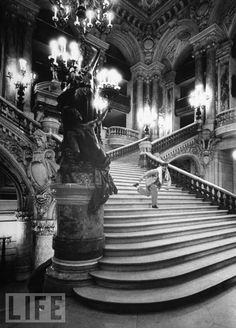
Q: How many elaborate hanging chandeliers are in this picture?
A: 1